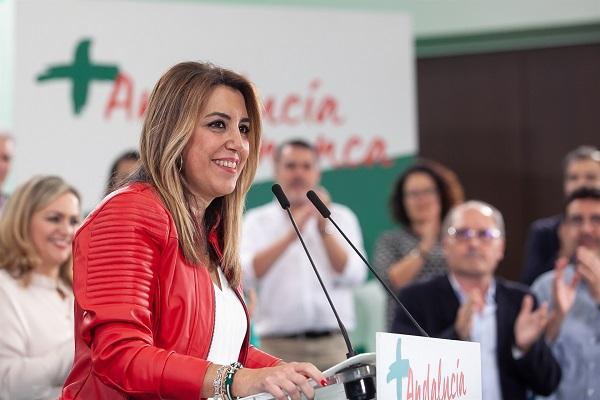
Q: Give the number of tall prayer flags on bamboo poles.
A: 0